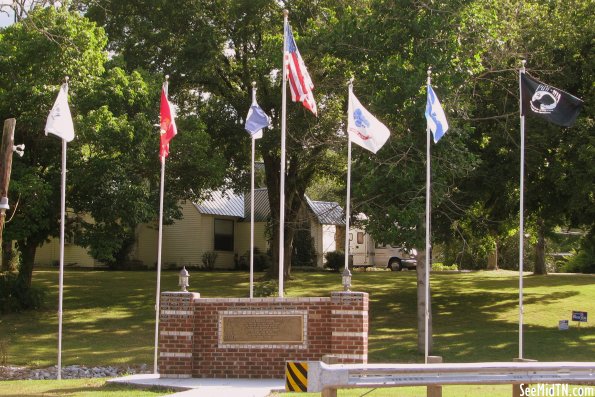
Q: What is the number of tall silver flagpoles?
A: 7